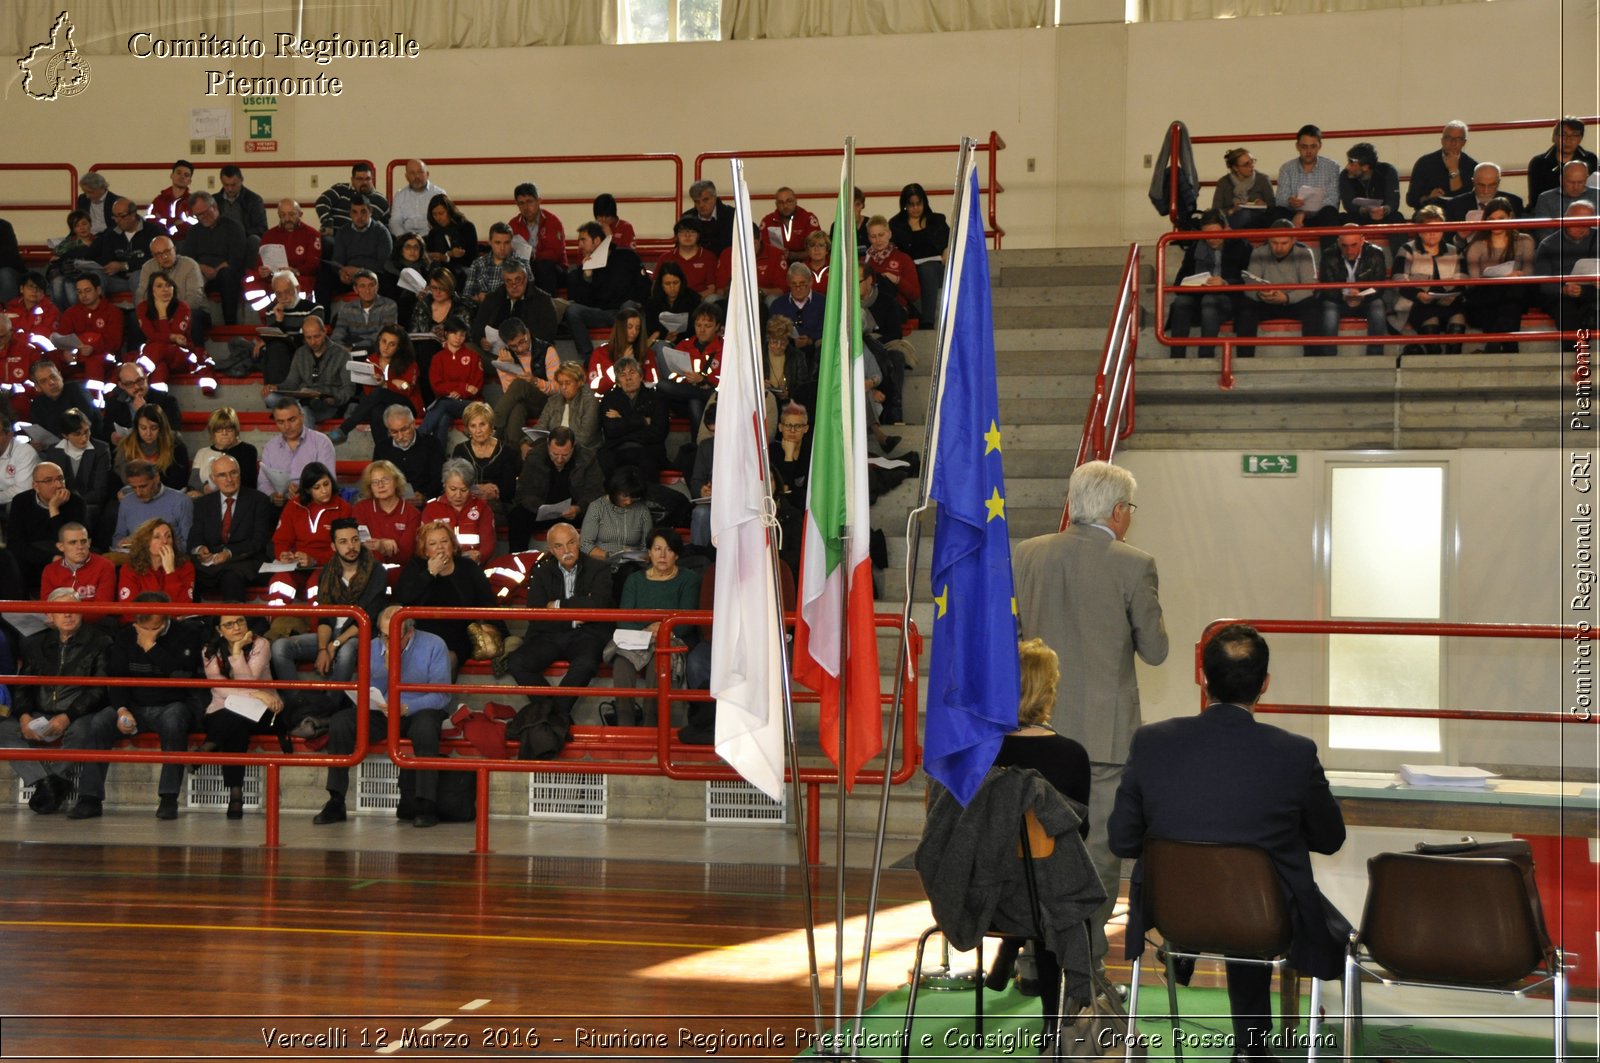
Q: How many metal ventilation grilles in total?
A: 5